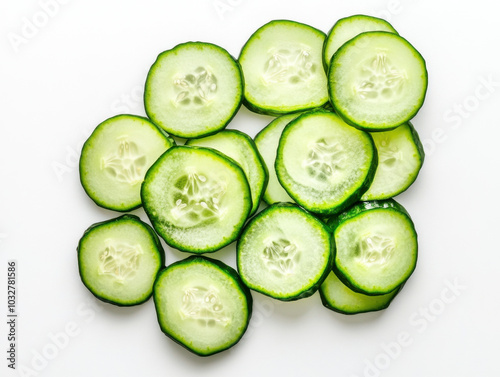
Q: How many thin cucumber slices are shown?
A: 15